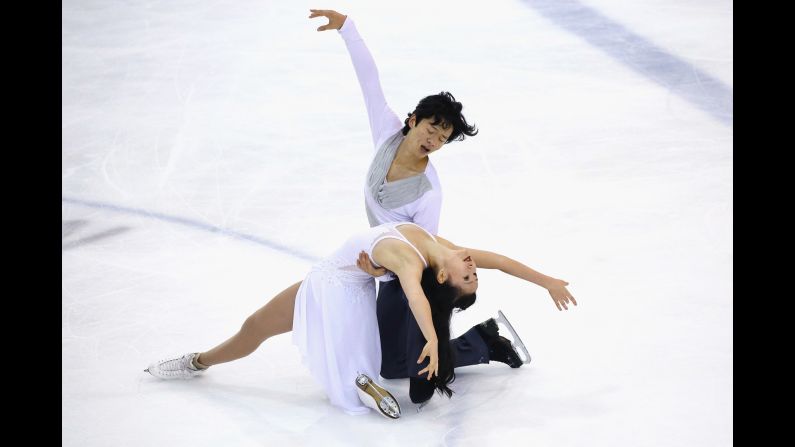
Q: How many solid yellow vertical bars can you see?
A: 0